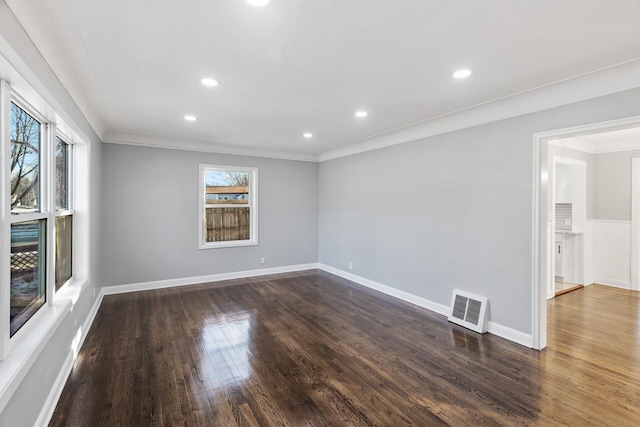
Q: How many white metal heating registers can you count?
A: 1